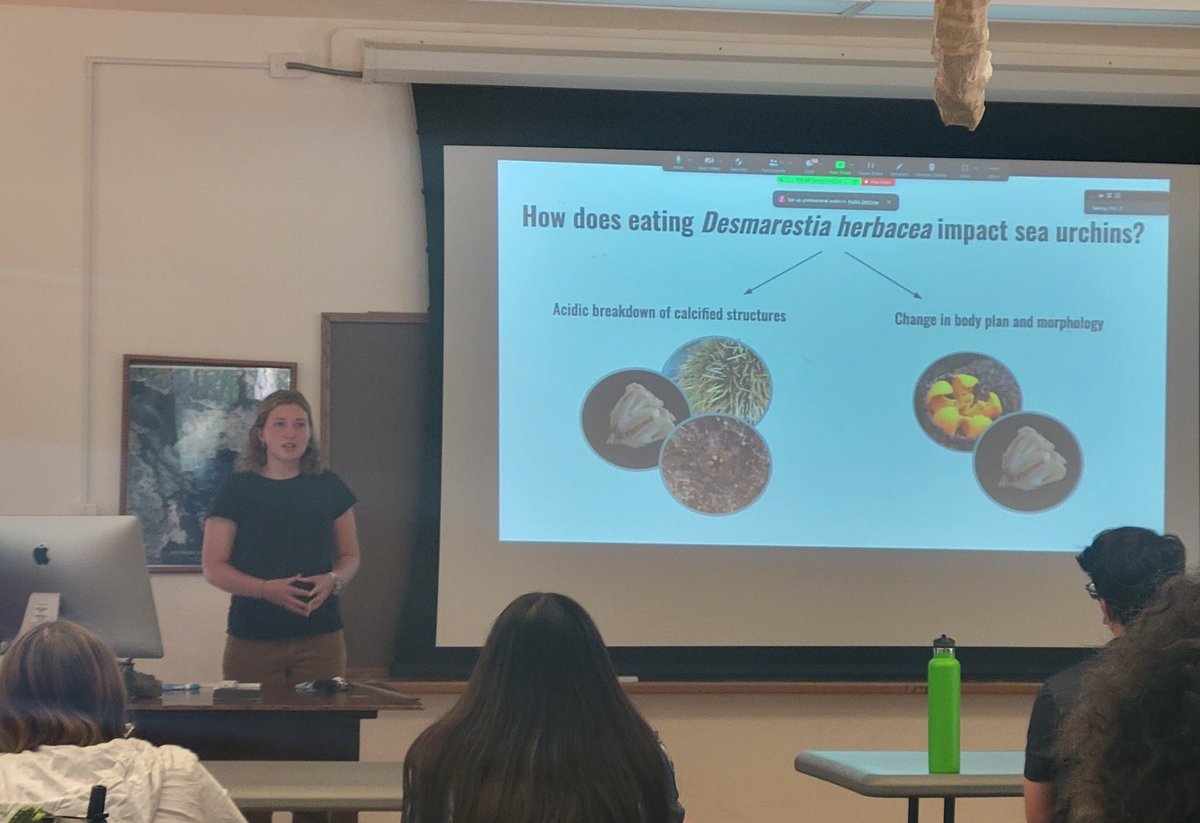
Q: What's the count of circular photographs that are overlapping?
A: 5